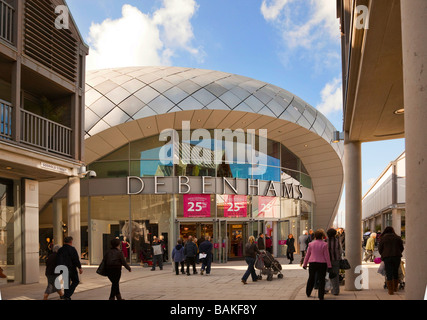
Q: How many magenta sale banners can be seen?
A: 3